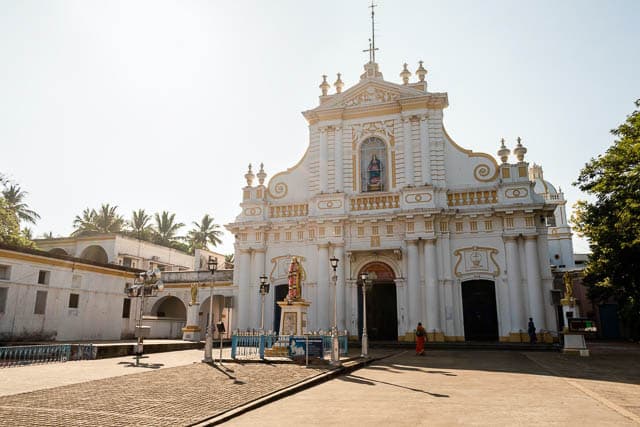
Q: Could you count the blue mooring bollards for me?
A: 0